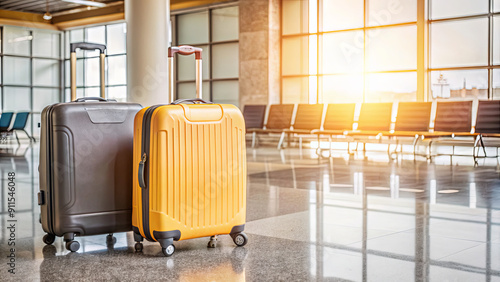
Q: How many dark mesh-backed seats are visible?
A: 8